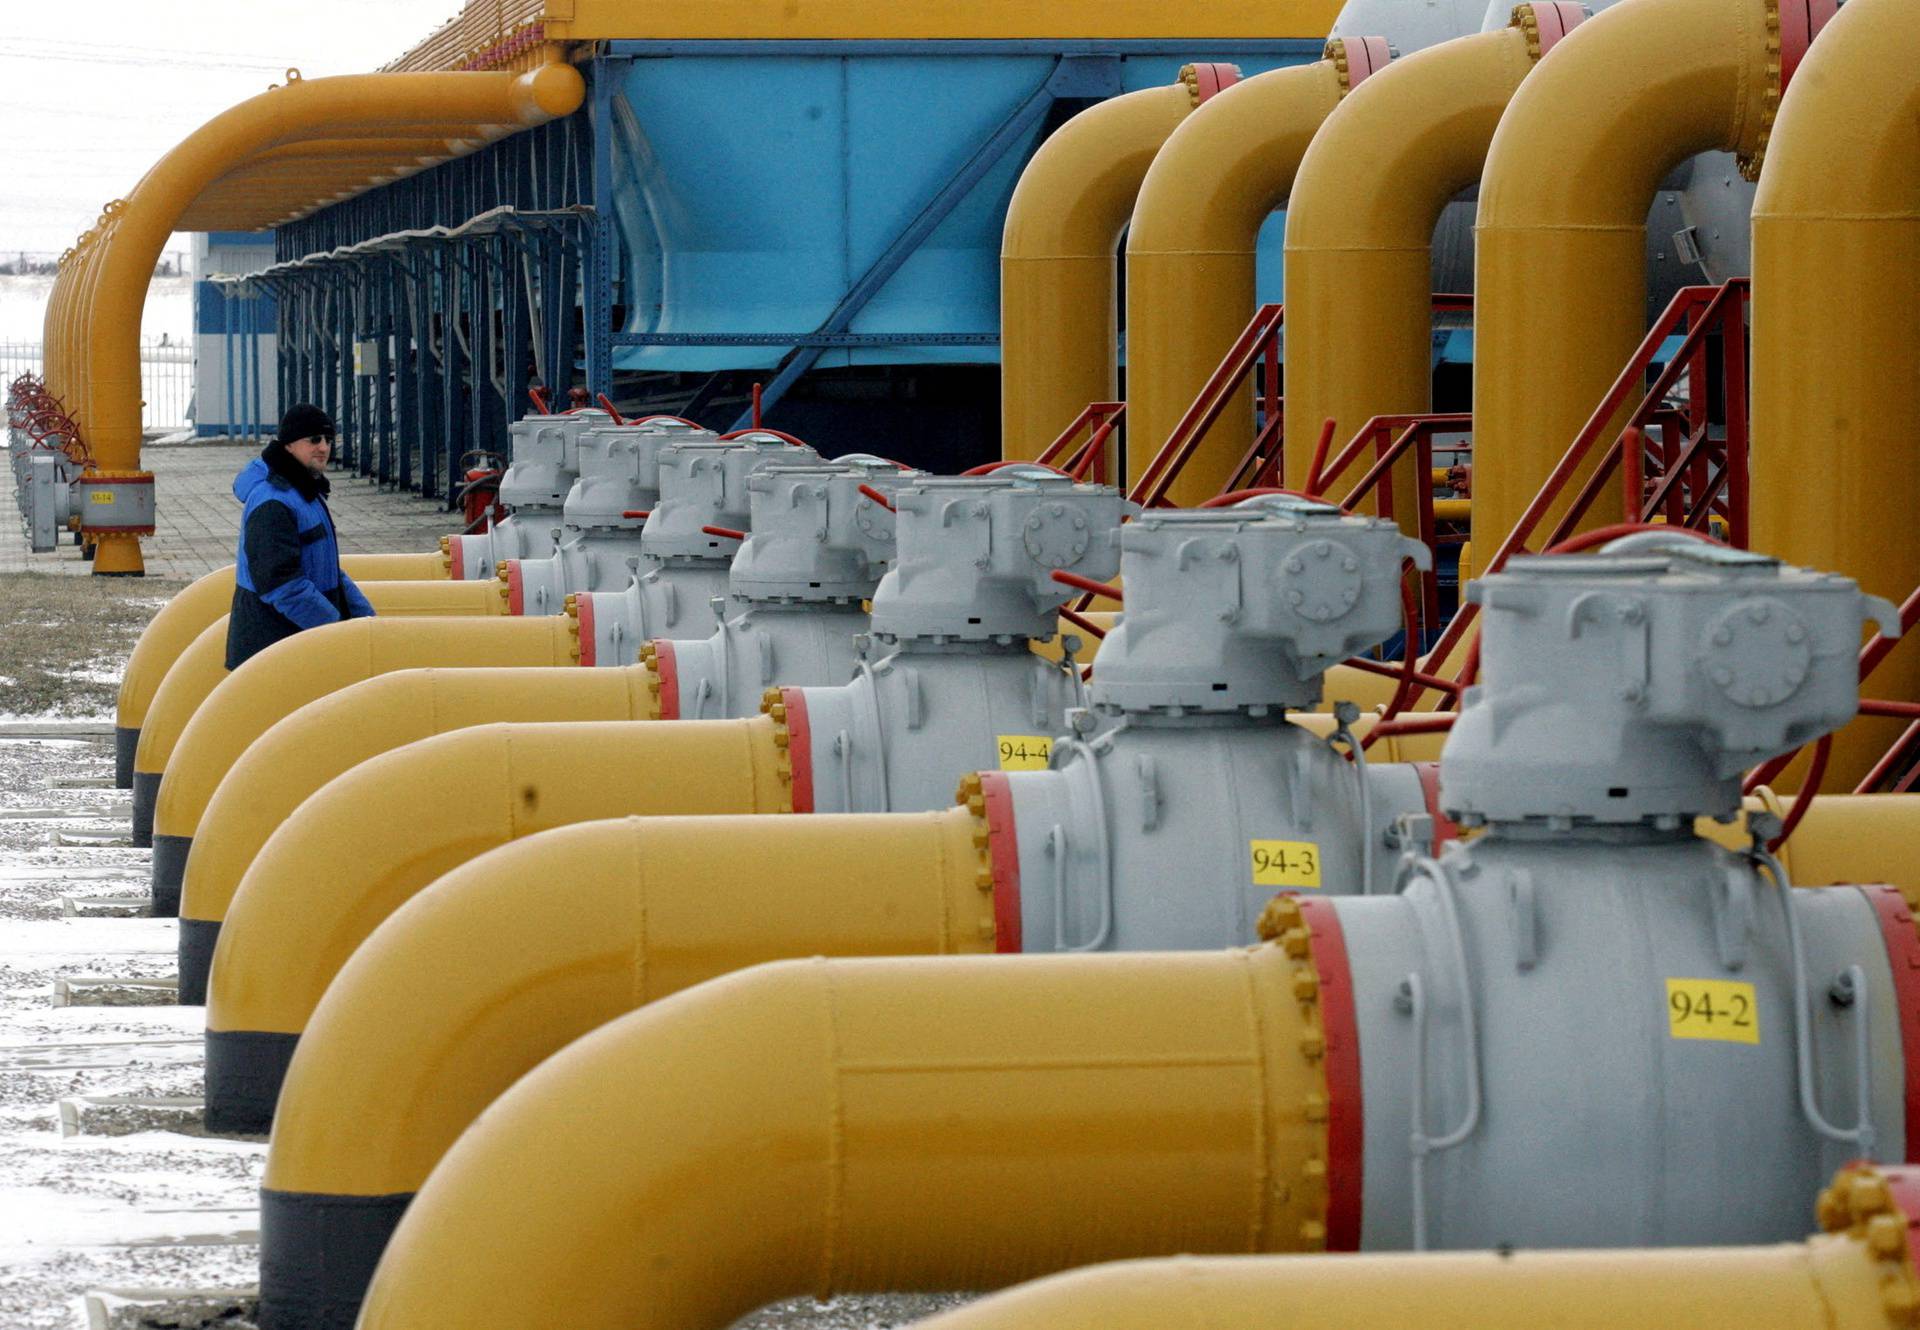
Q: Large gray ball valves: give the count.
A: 7